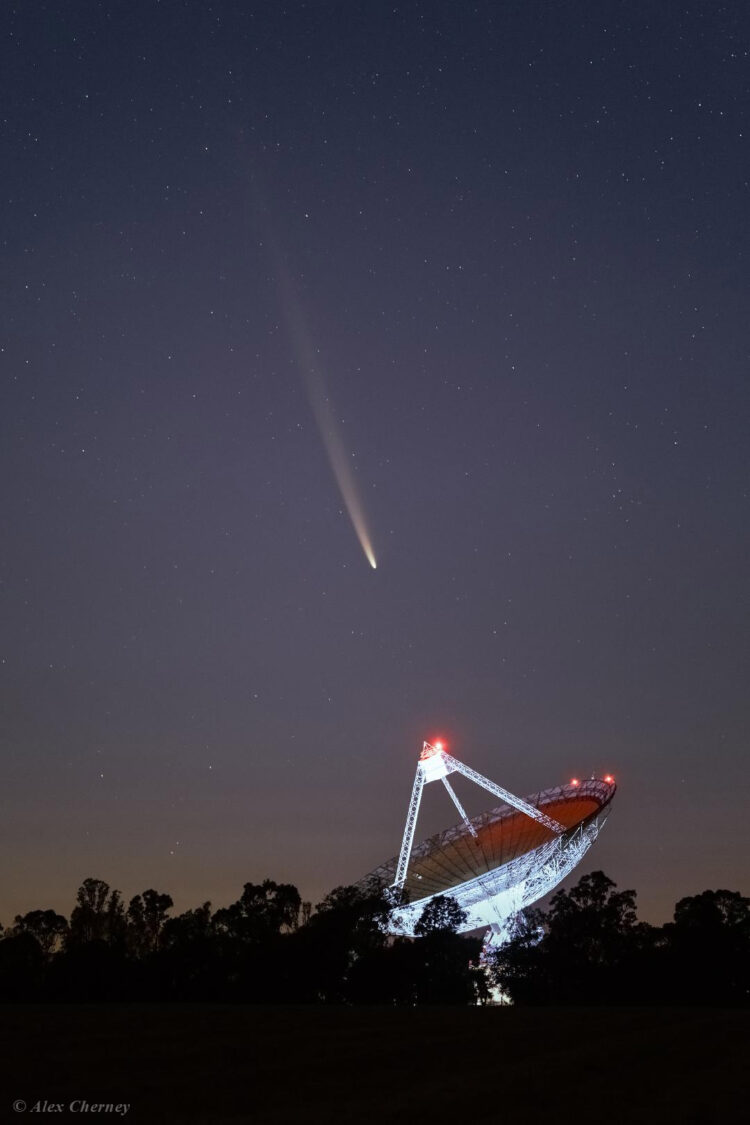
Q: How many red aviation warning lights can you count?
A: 3